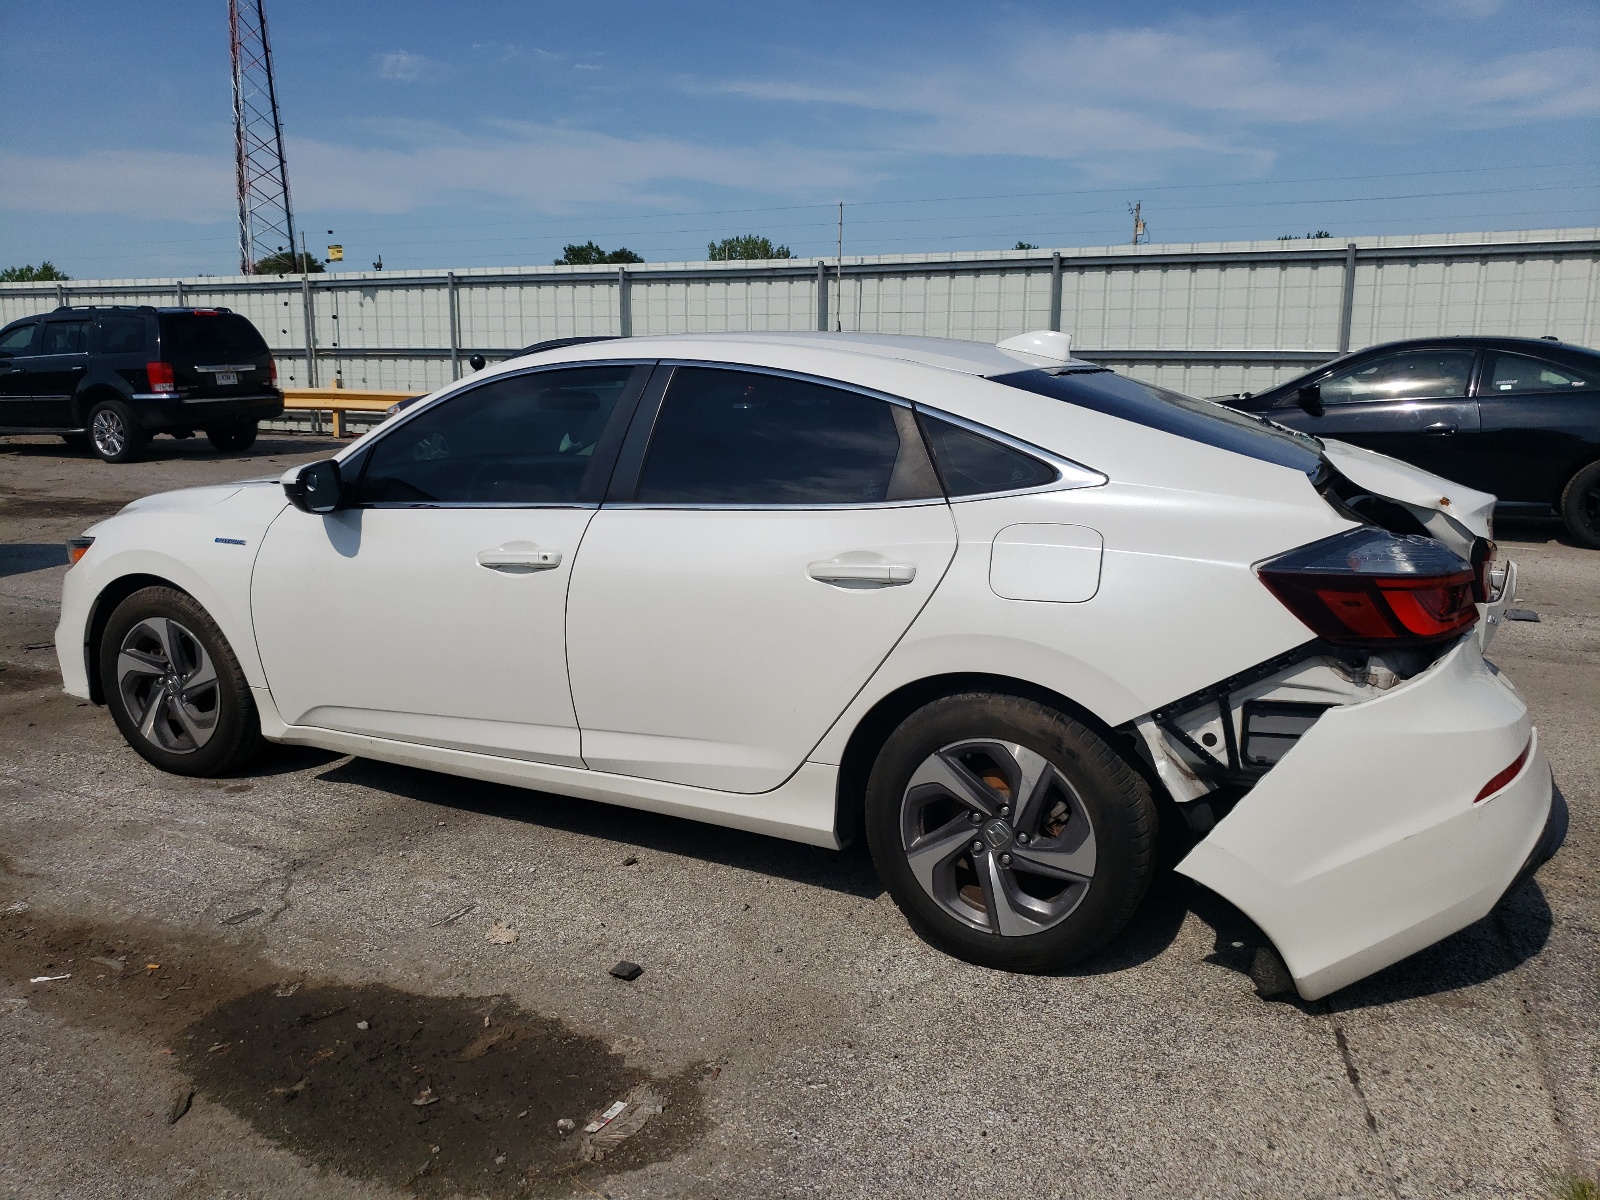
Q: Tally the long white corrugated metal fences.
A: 1